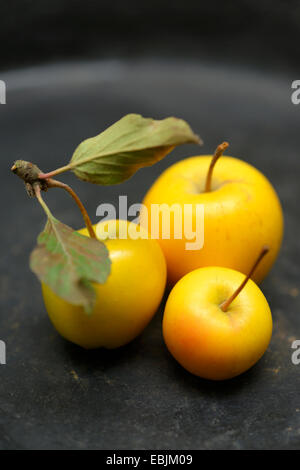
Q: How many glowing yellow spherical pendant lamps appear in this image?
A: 0